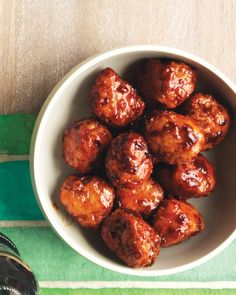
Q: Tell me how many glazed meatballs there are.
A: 11